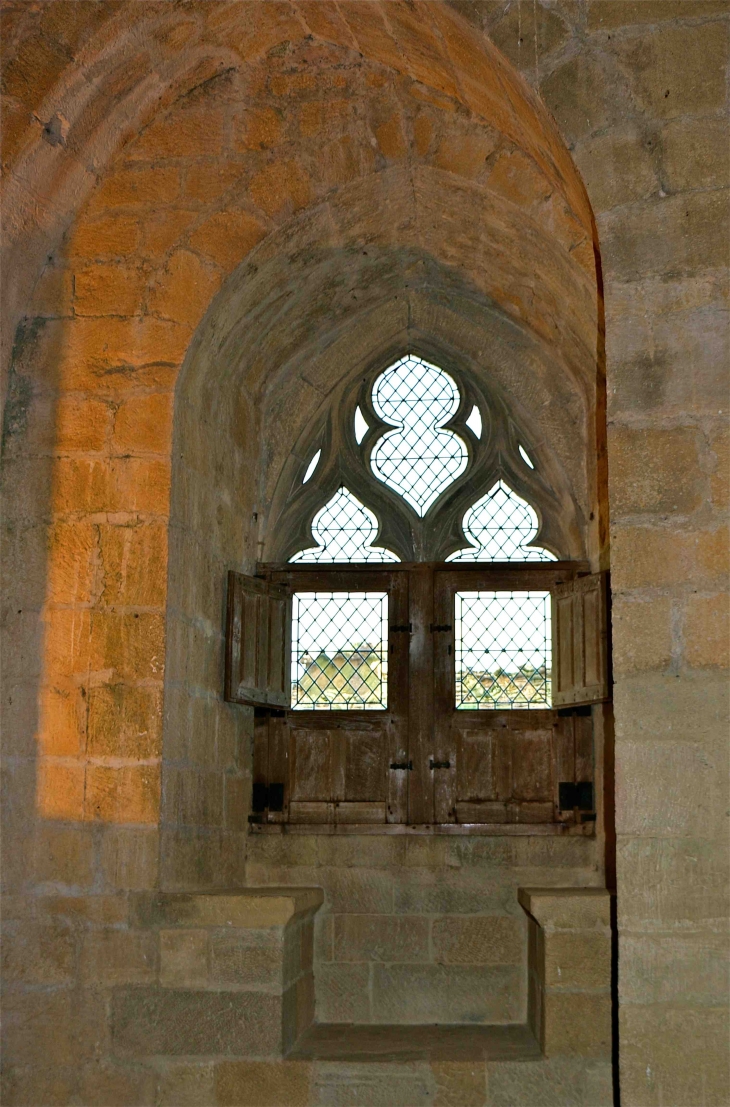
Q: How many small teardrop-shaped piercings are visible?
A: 4